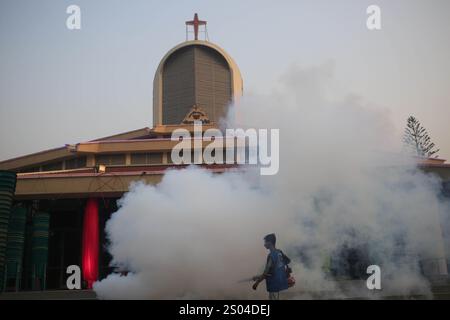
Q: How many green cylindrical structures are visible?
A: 3